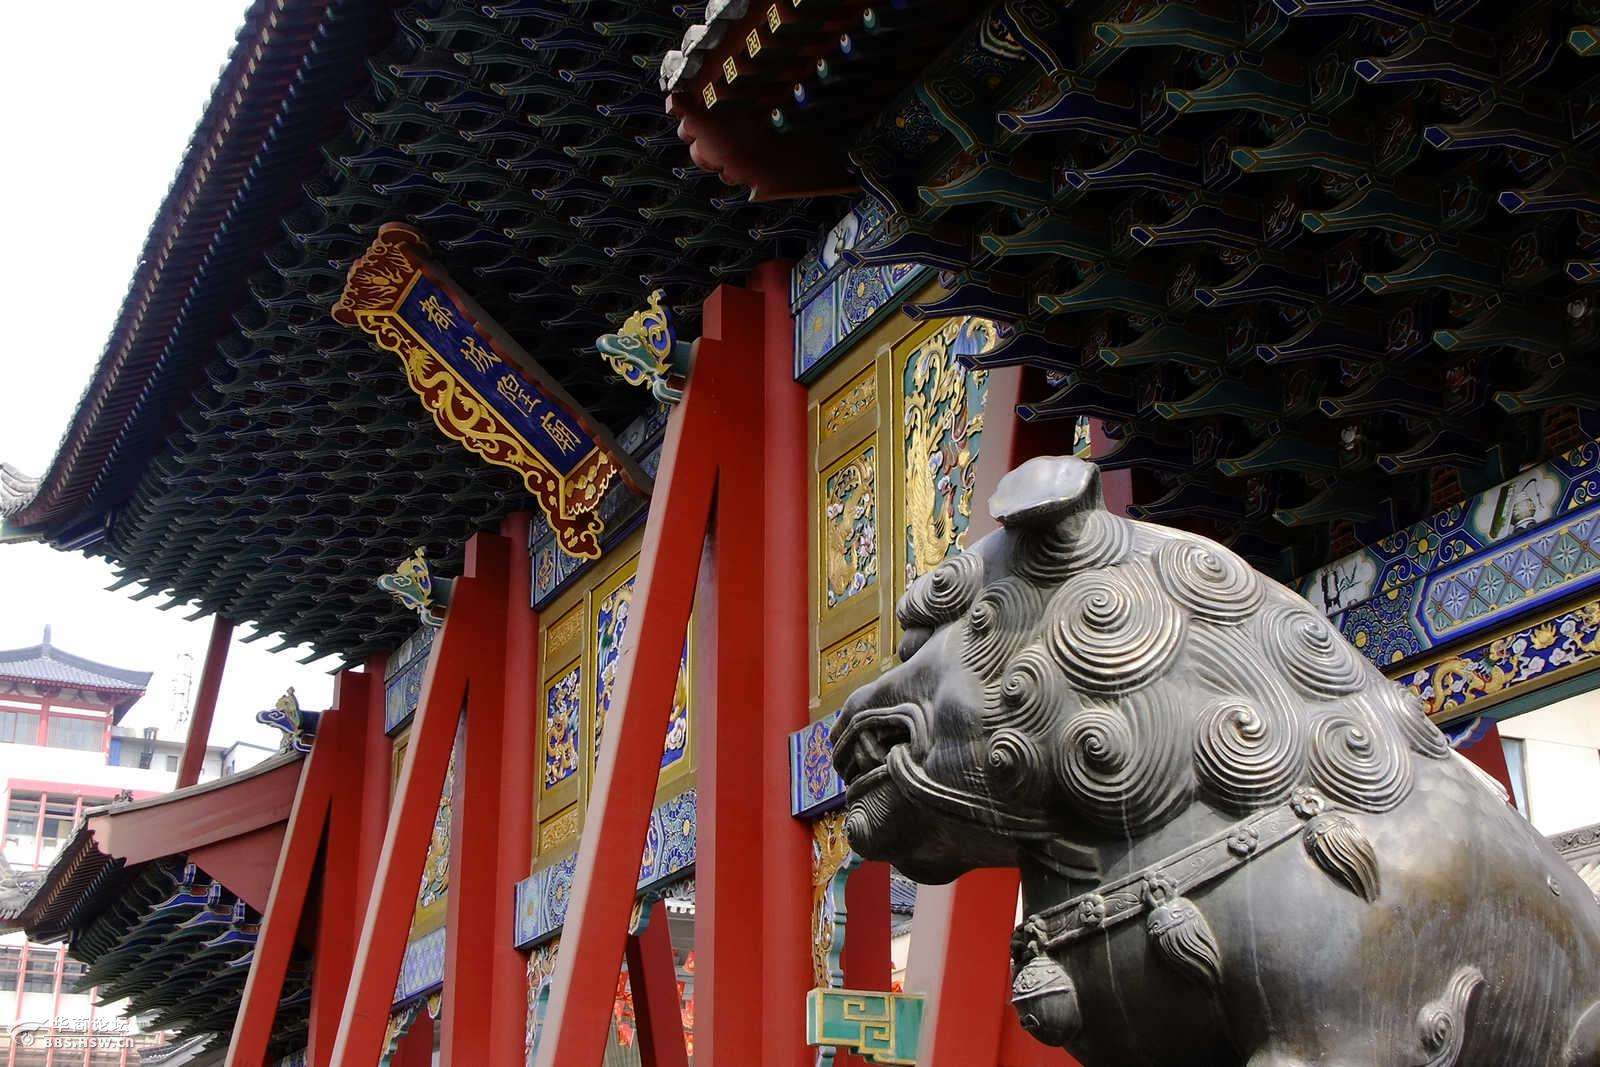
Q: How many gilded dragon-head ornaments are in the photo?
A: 3